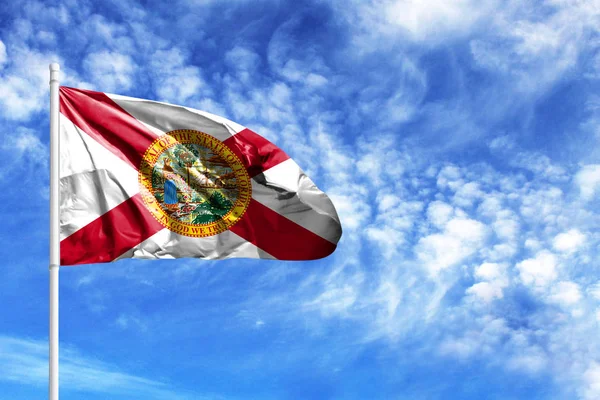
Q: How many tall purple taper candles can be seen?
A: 0